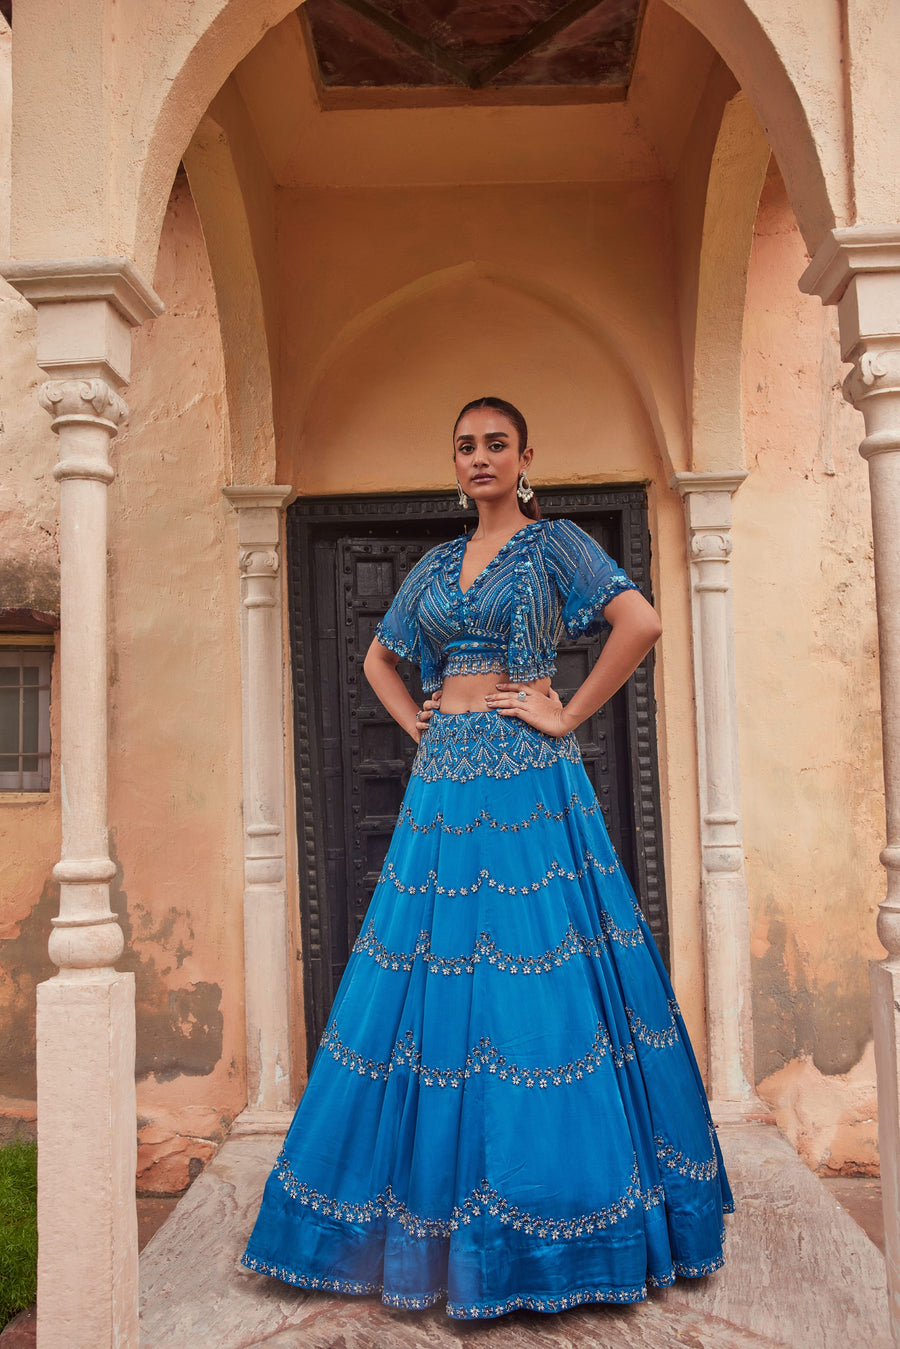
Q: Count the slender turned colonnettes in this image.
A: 4